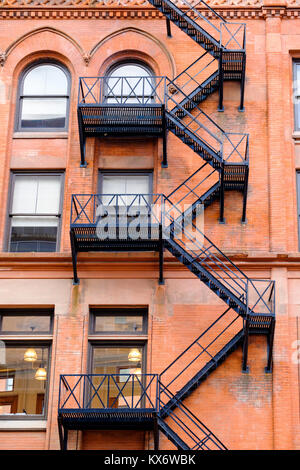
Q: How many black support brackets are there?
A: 13